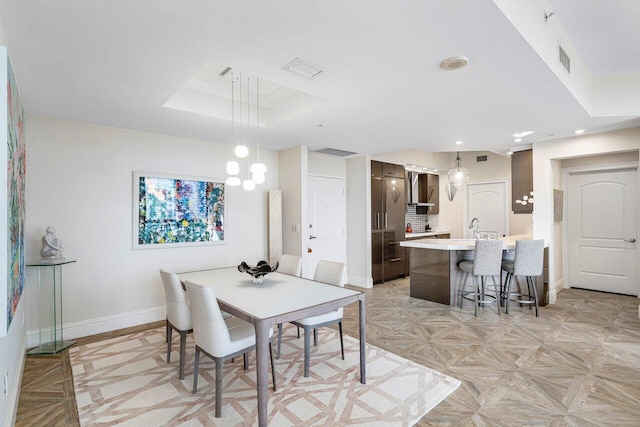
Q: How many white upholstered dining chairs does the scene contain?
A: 4